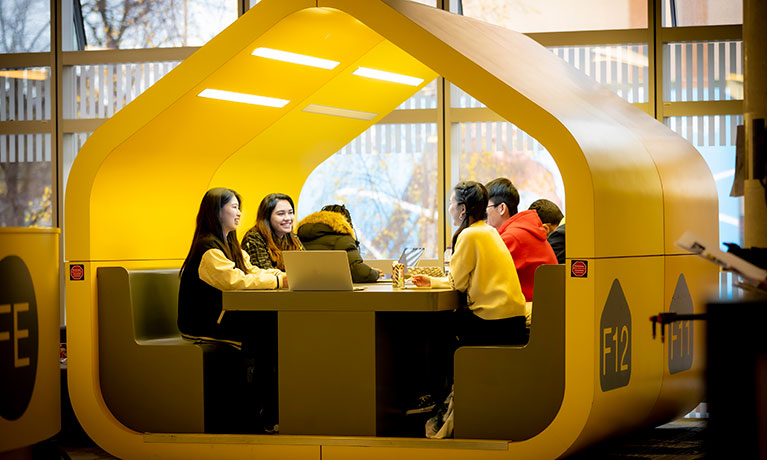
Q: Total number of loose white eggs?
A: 0